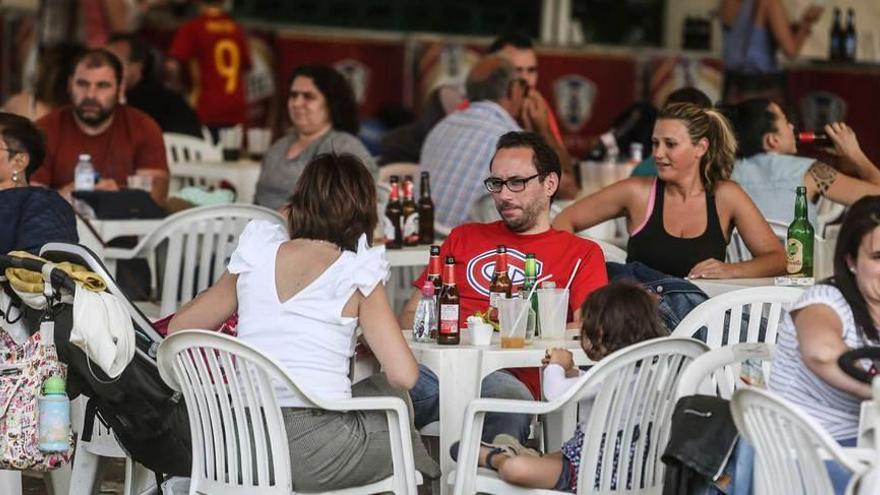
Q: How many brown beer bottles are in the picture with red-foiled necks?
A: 6